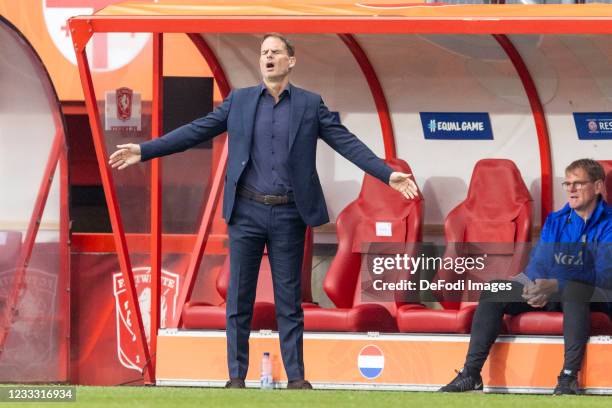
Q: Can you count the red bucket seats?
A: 4